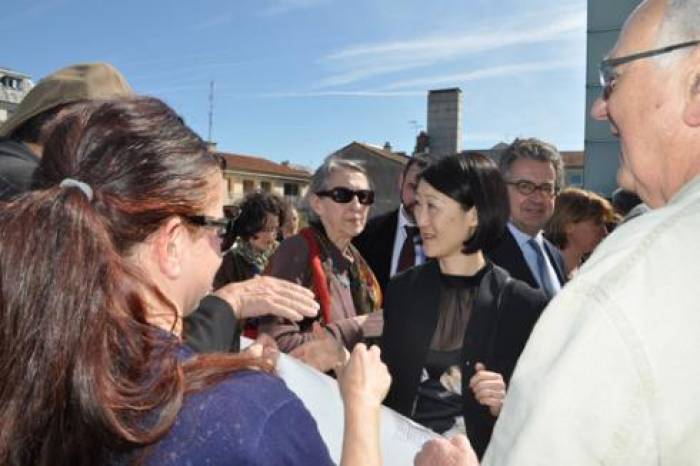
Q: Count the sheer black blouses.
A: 1